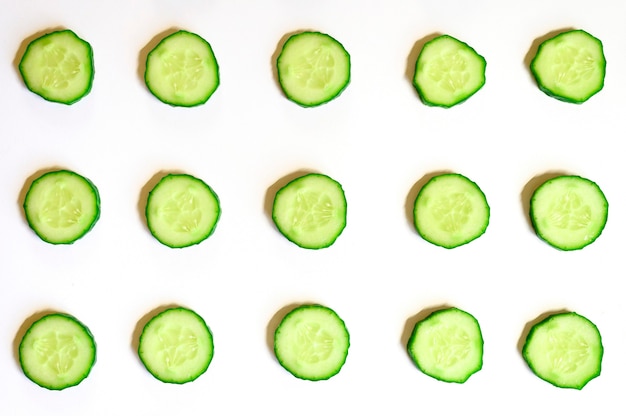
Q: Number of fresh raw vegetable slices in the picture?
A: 15